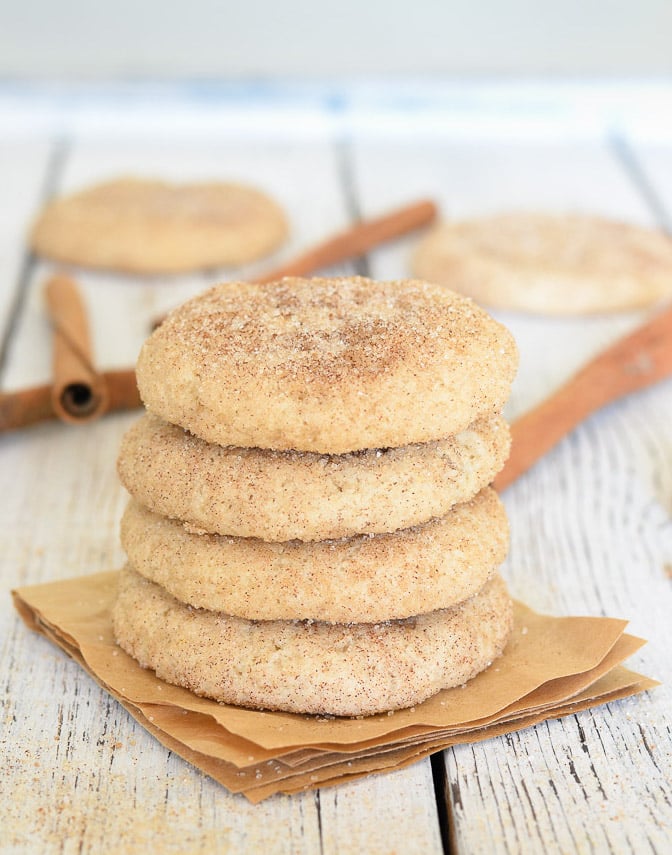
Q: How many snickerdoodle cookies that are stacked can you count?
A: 4